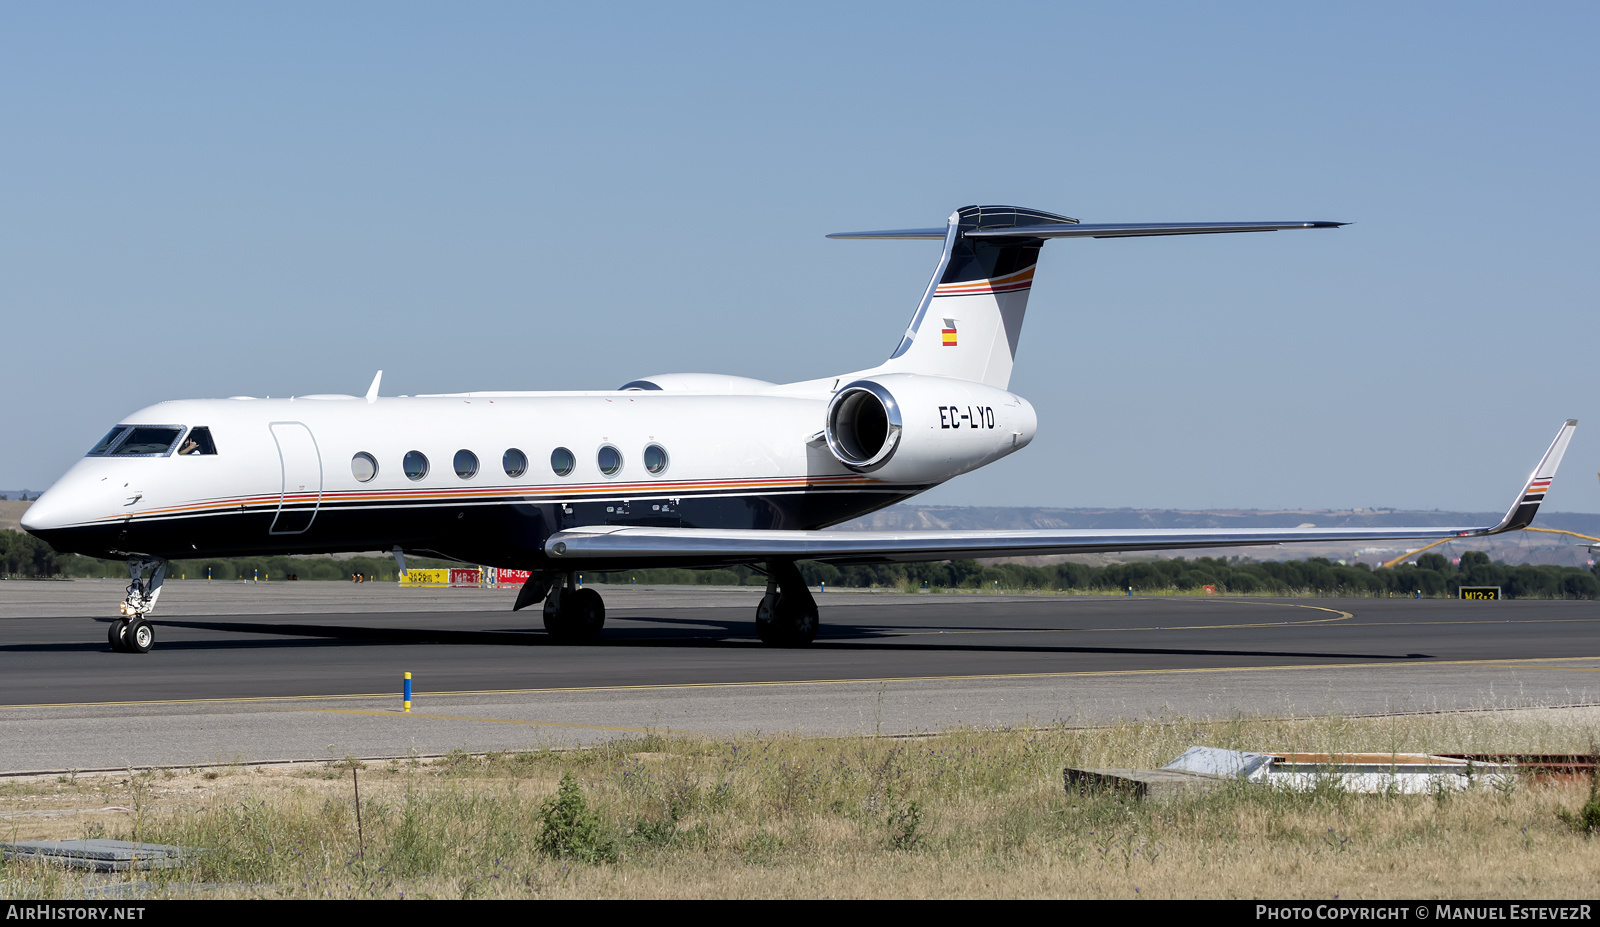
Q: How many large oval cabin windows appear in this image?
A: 7